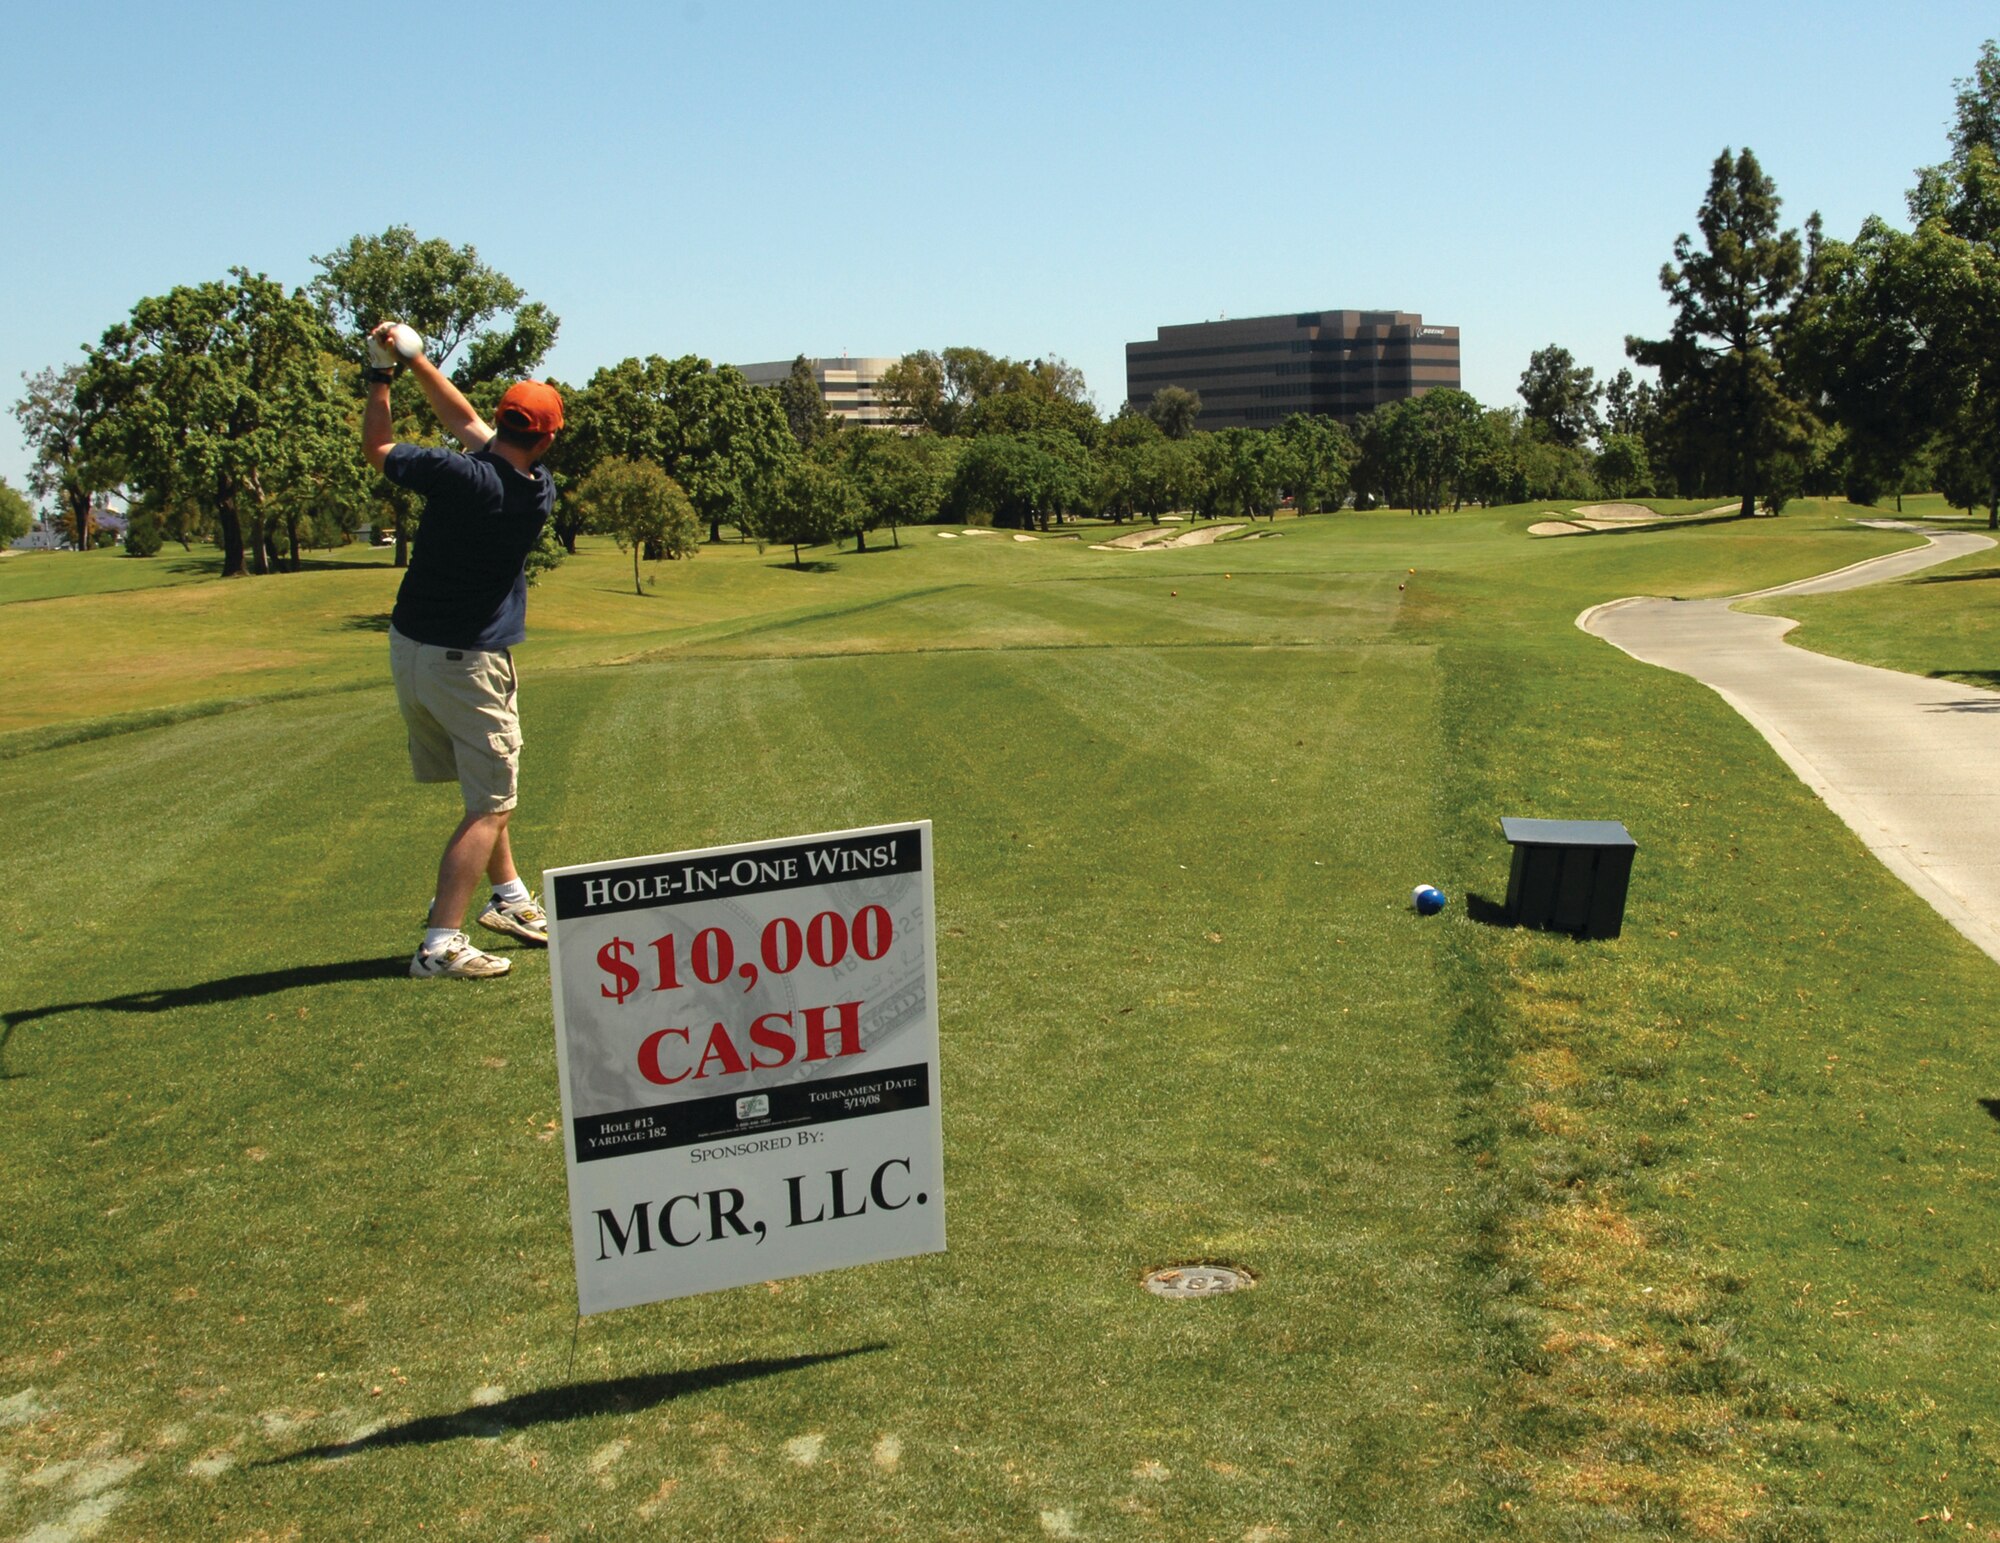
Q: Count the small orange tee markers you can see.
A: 2